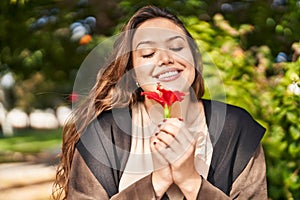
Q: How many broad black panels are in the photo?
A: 2